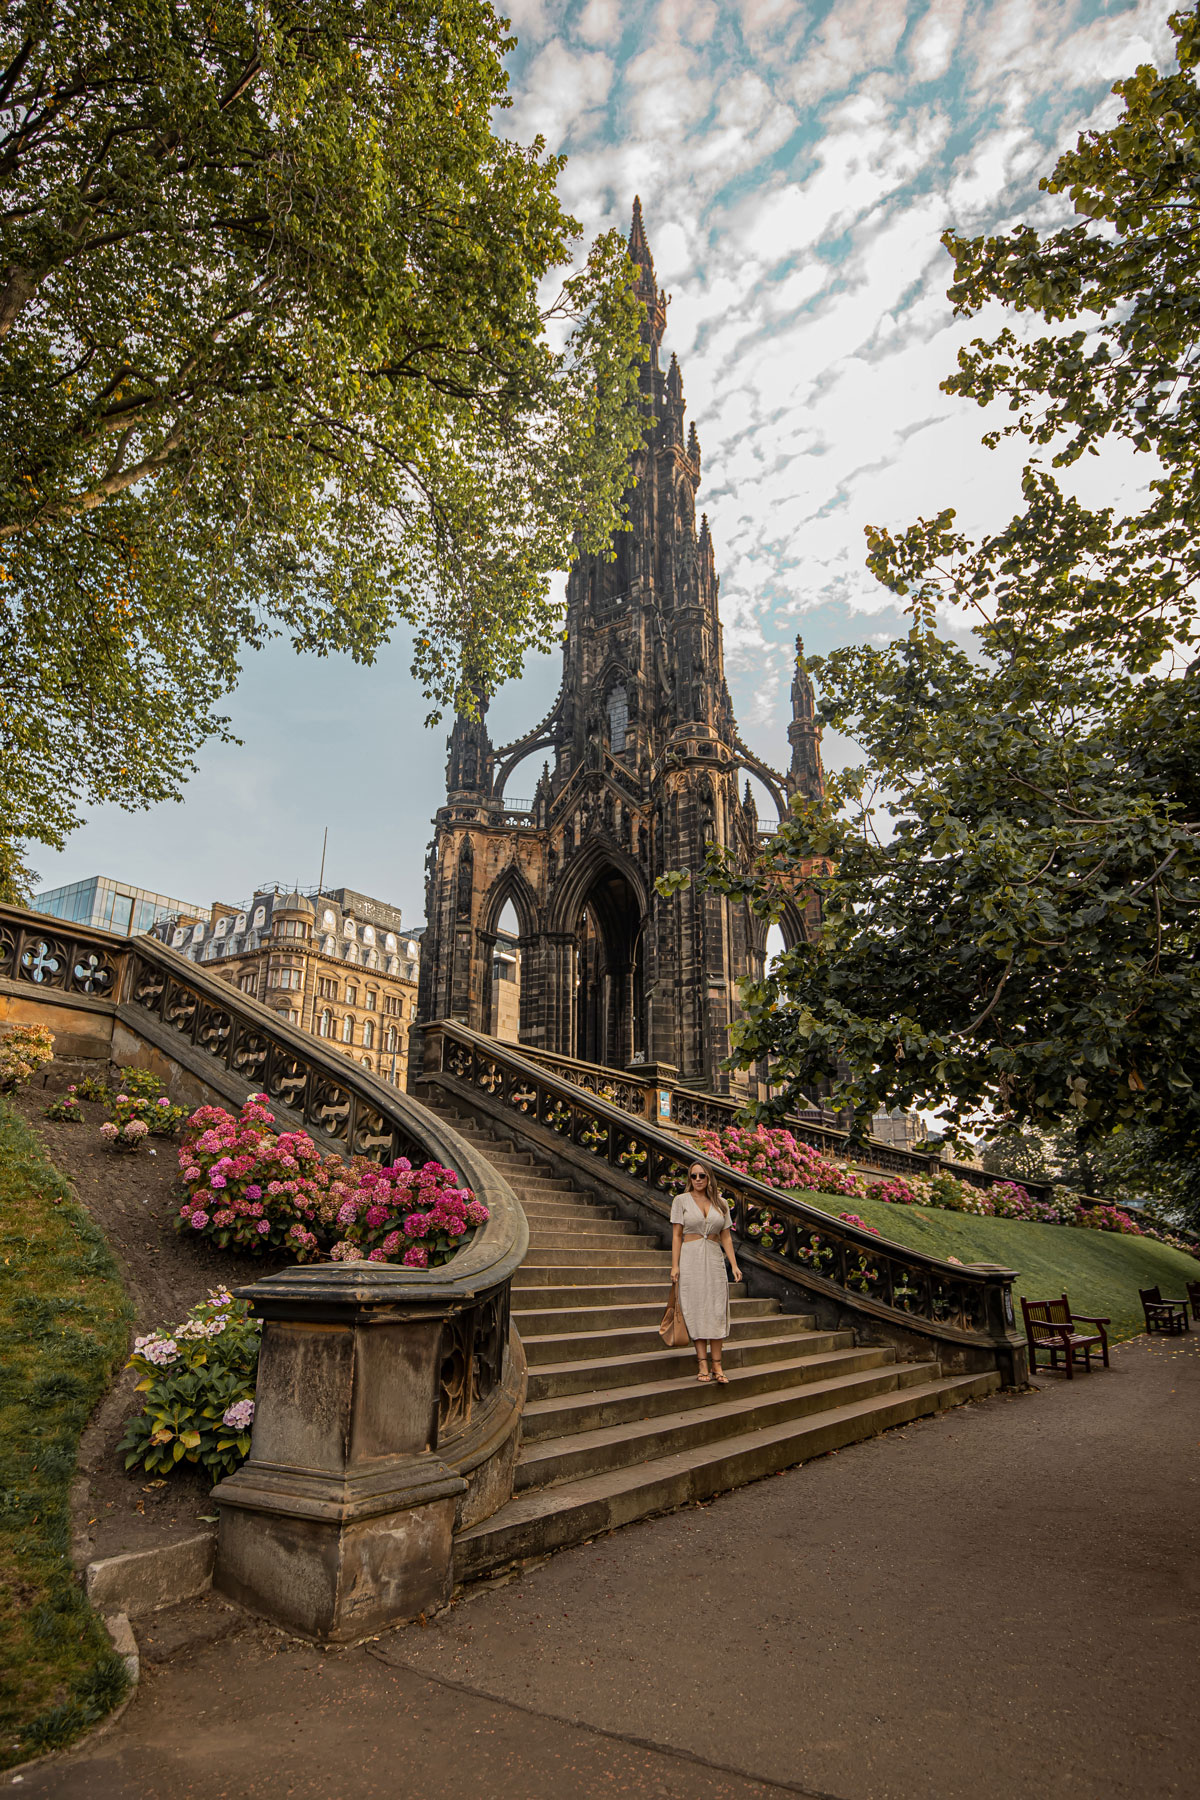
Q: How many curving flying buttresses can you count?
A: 2